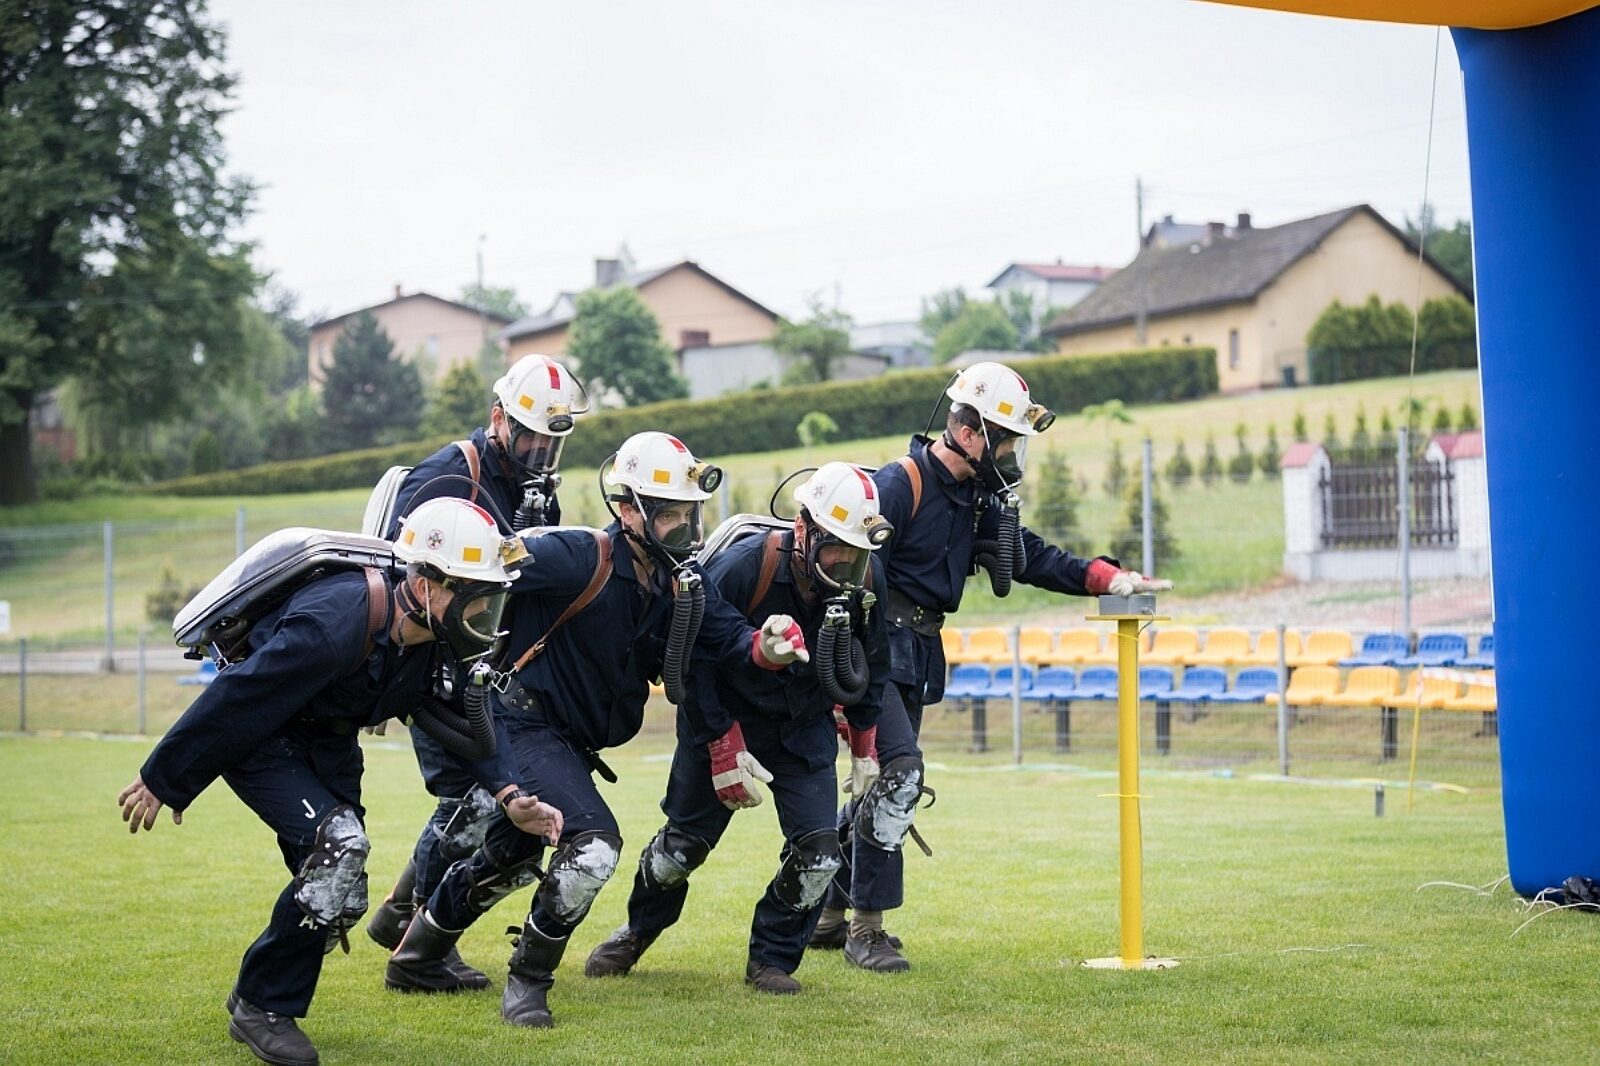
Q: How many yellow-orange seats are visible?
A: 13